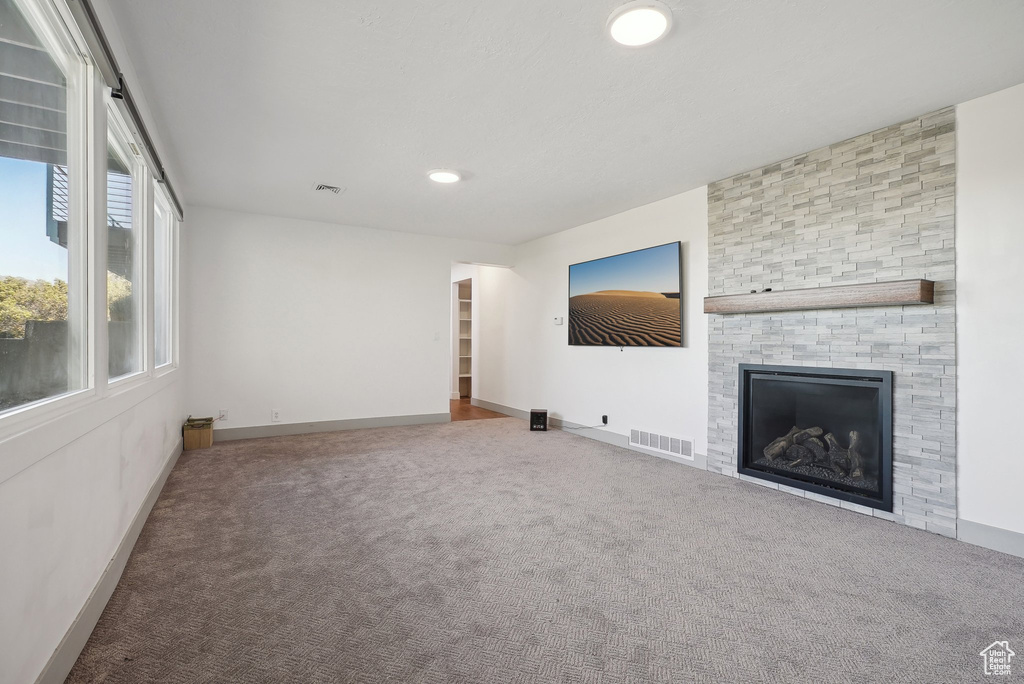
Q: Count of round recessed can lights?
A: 2